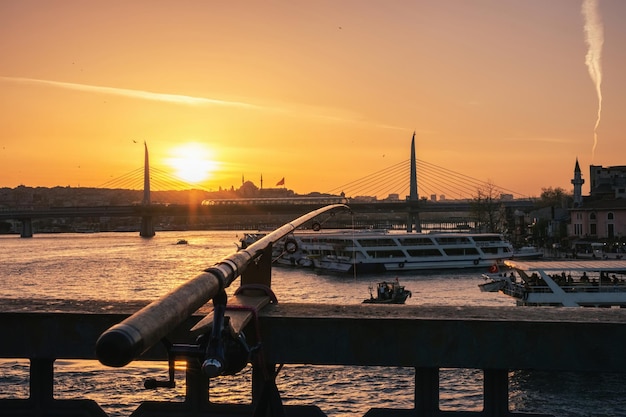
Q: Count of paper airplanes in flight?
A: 0